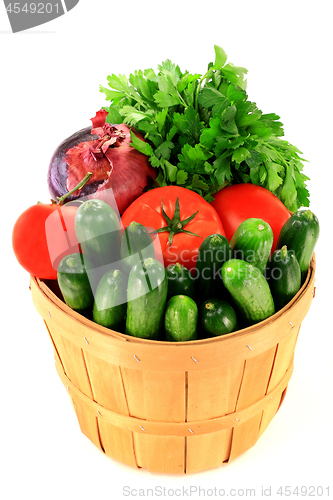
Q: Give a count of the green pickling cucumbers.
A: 13